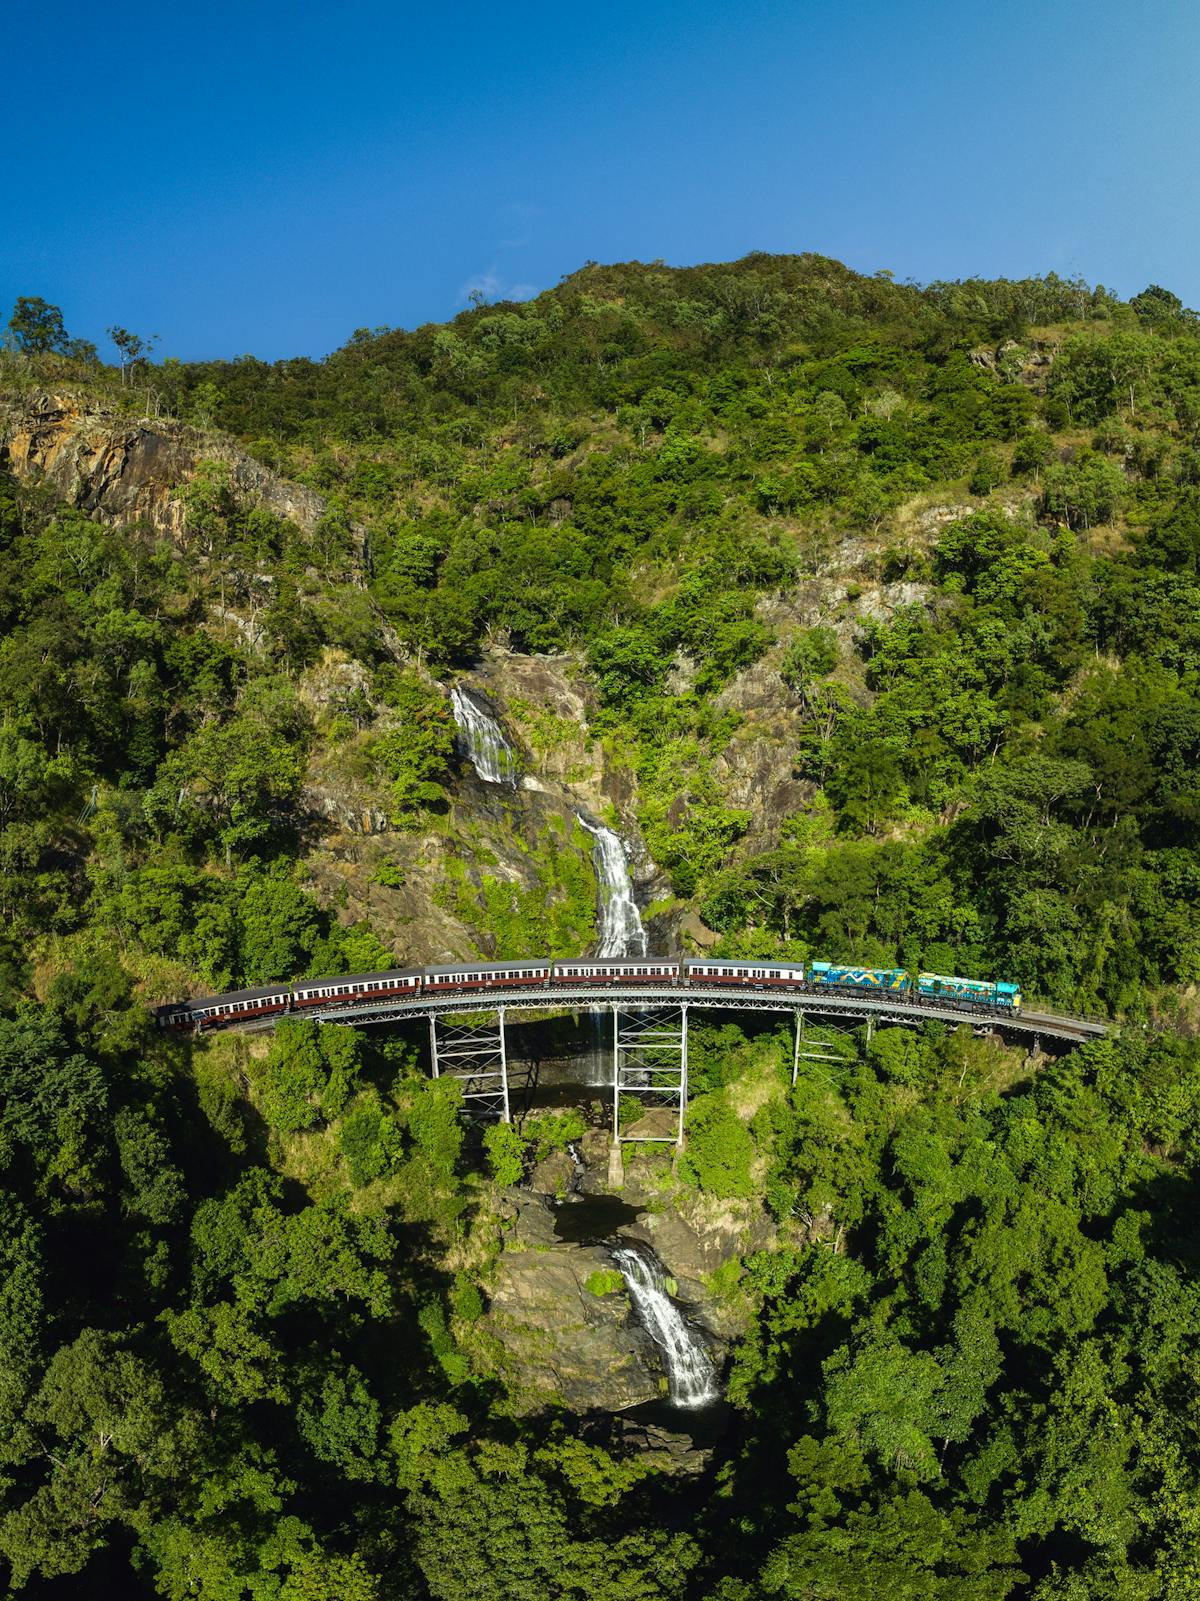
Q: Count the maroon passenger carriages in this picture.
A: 5